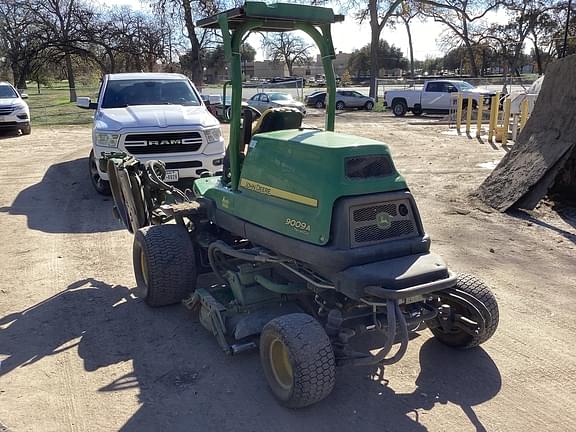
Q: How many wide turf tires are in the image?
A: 3